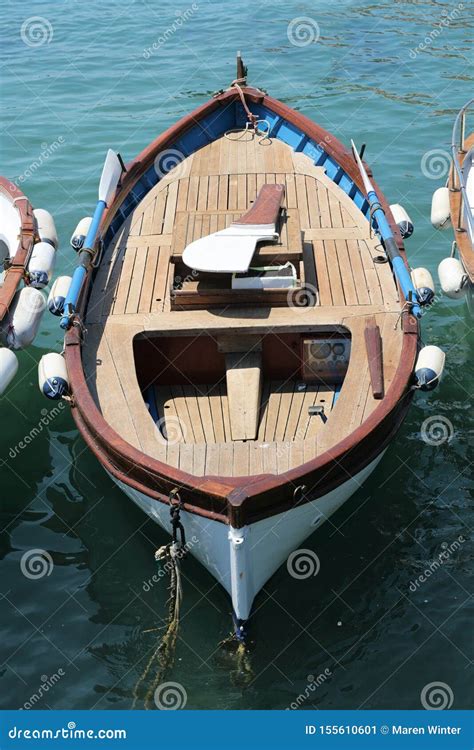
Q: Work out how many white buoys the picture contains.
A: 12